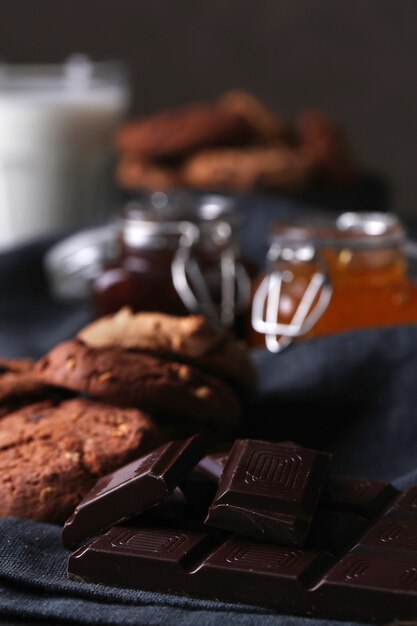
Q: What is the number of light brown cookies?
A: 1